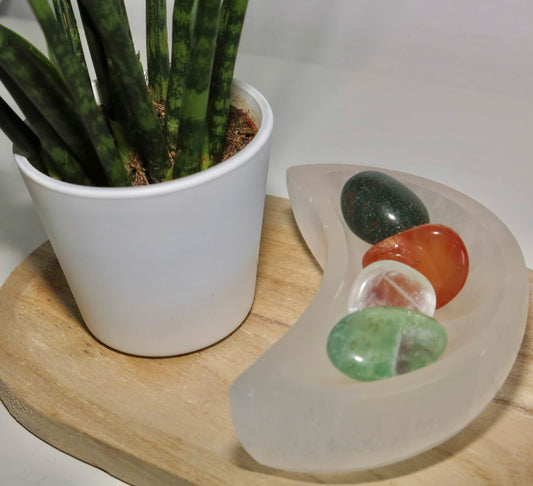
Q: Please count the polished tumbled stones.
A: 4